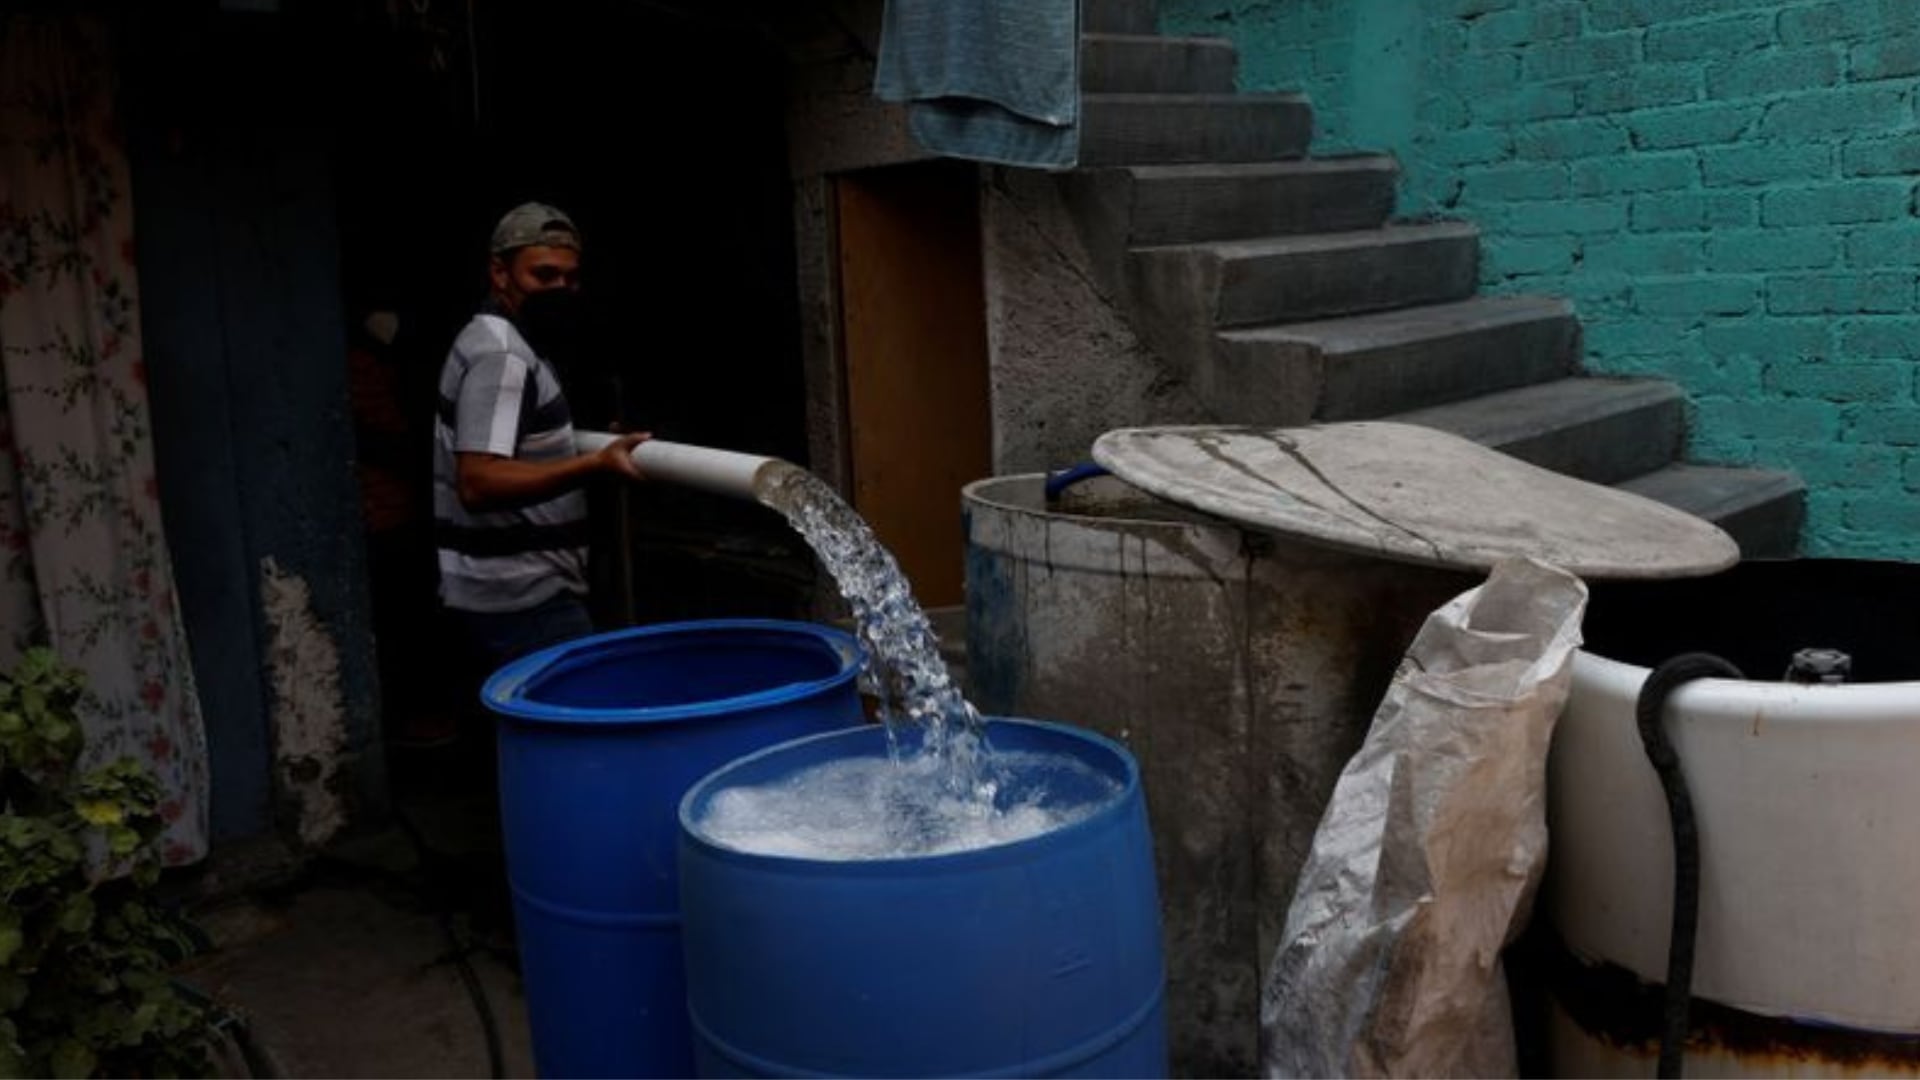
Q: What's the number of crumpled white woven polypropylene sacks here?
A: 1